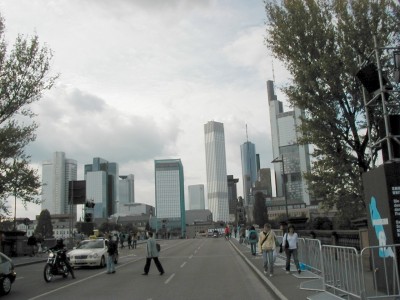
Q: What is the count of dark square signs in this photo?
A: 1